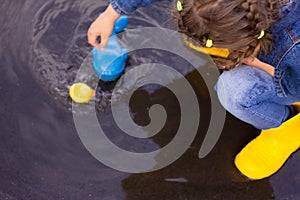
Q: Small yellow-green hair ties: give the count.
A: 3